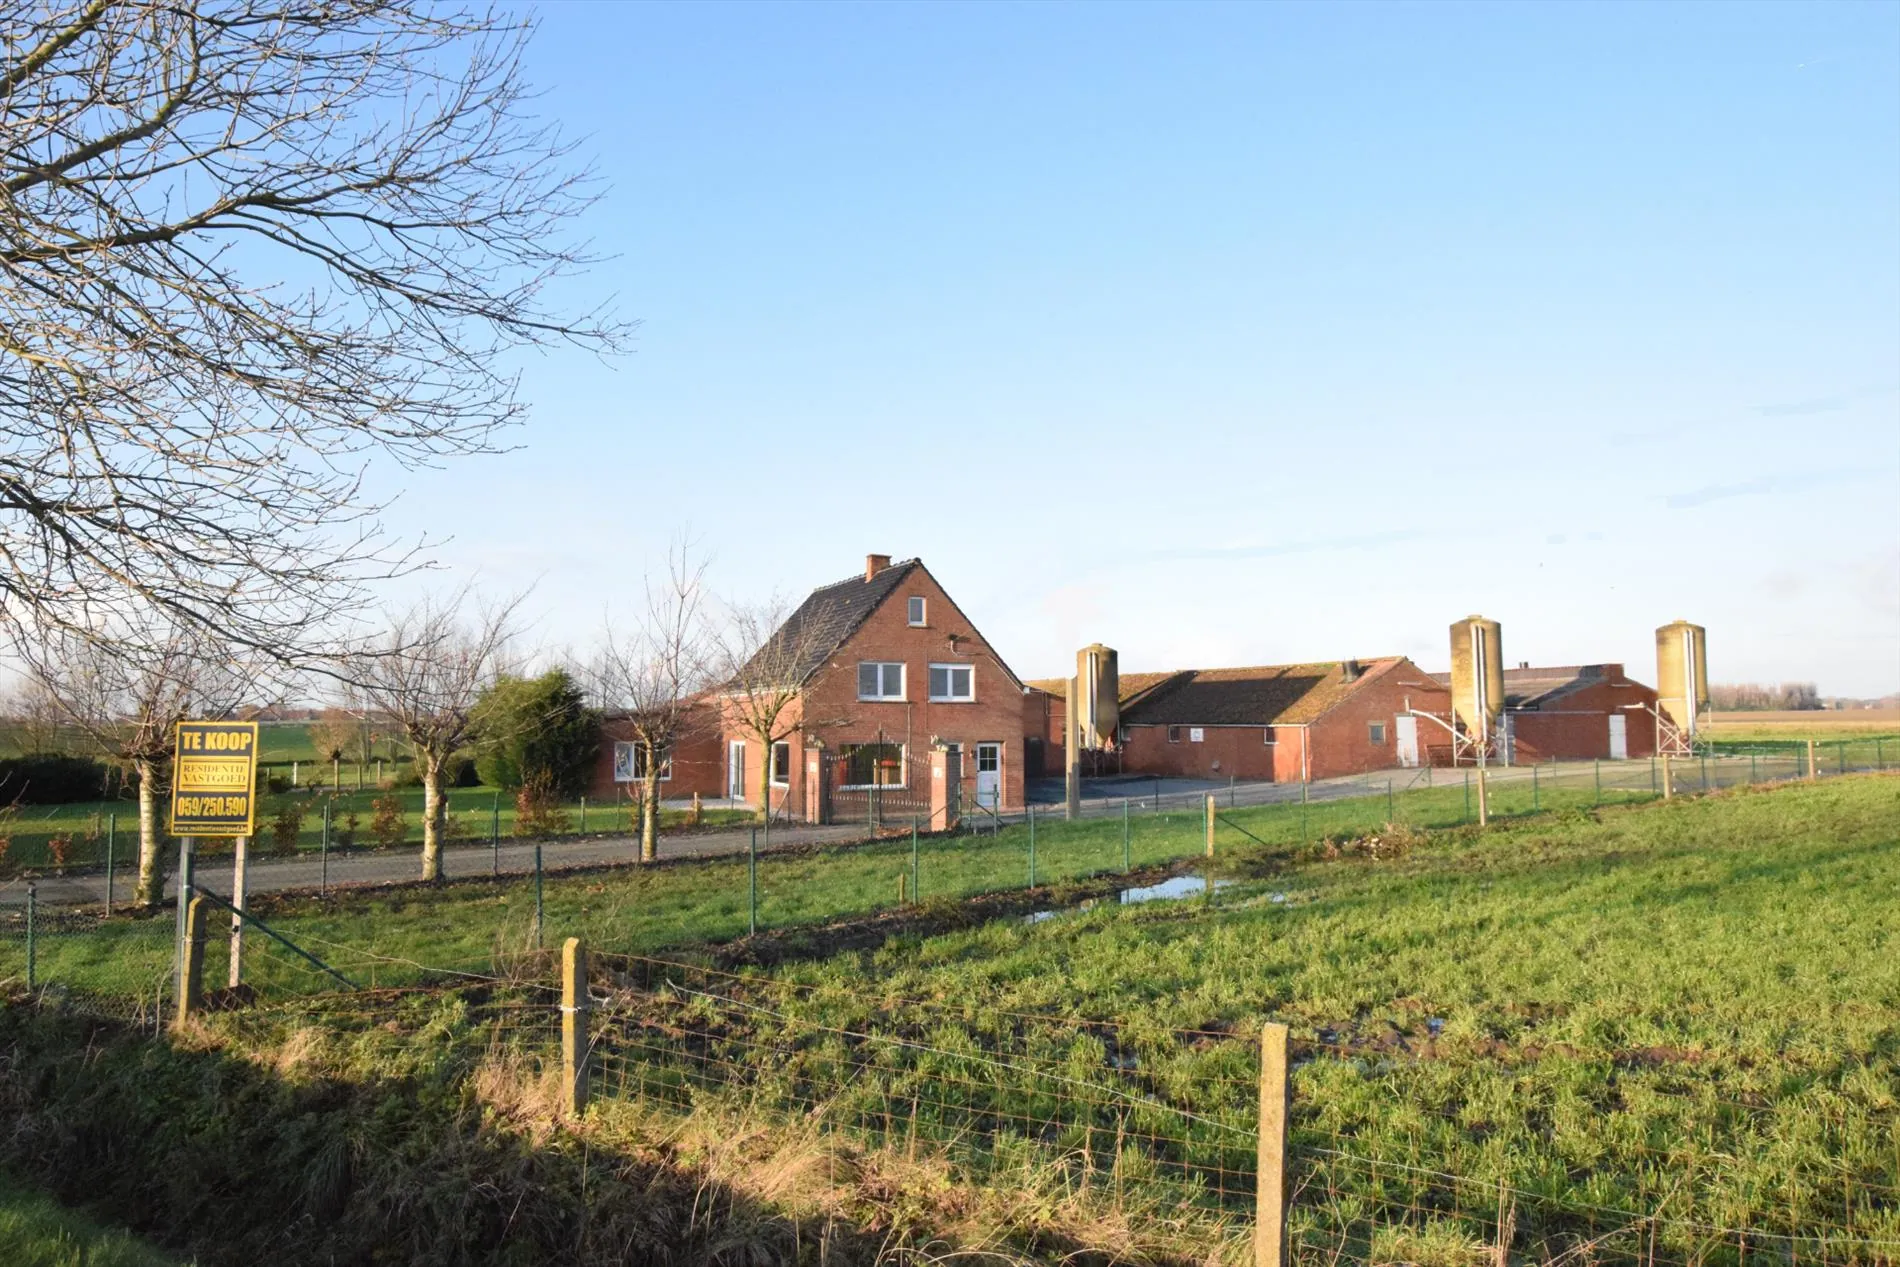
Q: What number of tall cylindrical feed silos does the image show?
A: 3